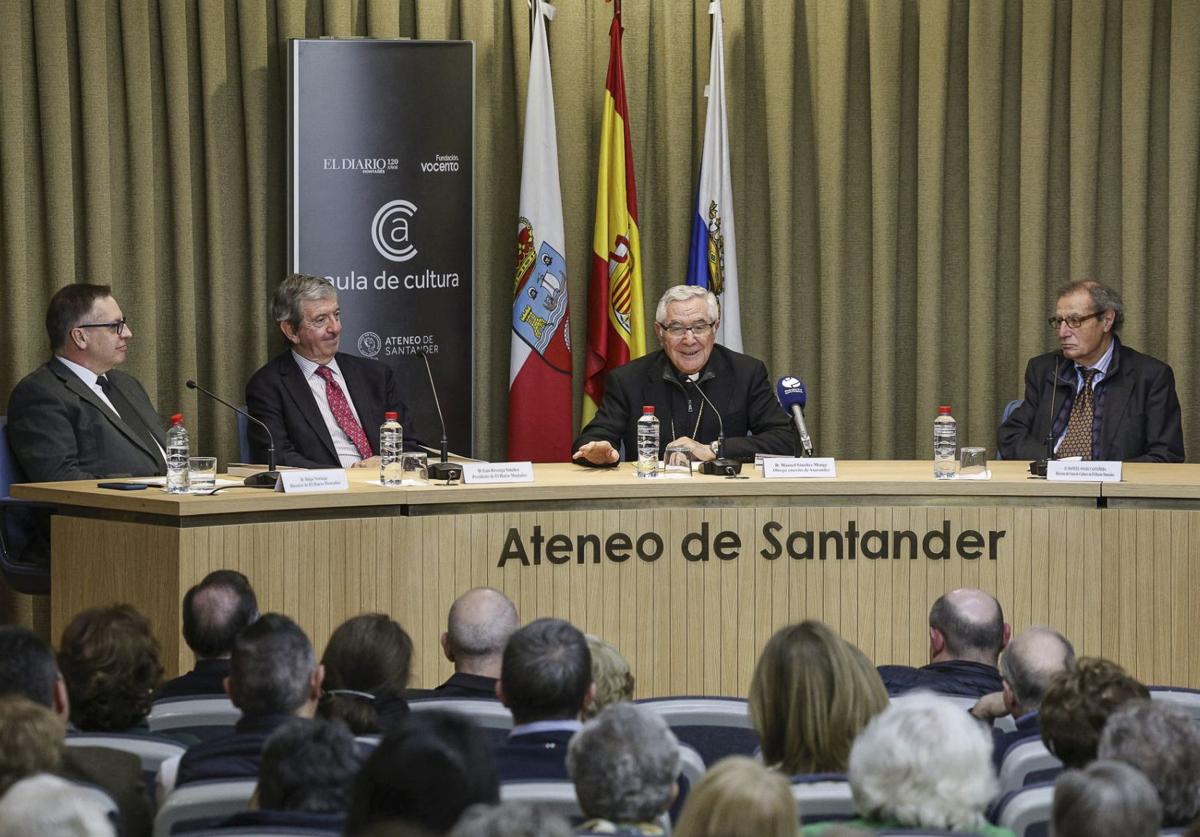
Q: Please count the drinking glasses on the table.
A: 4